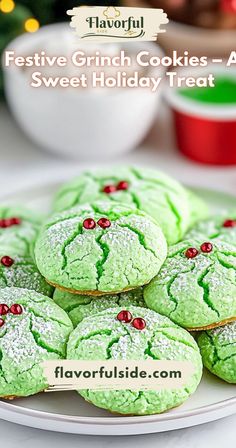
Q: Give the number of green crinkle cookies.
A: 11